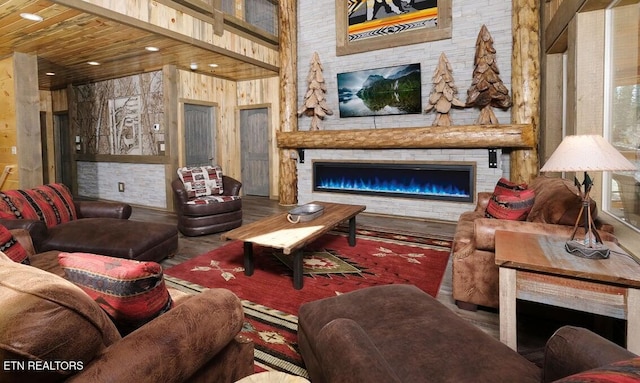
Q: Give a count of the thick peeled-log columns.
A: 2